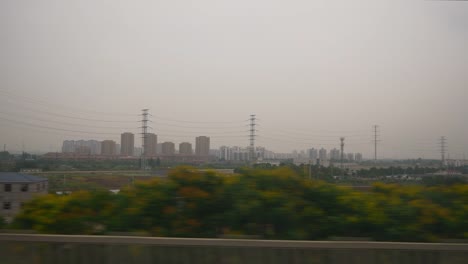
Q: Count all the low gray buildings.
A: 1